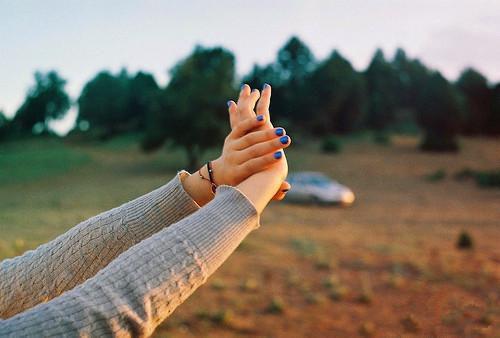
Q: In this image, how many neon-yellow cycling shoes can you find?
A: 0